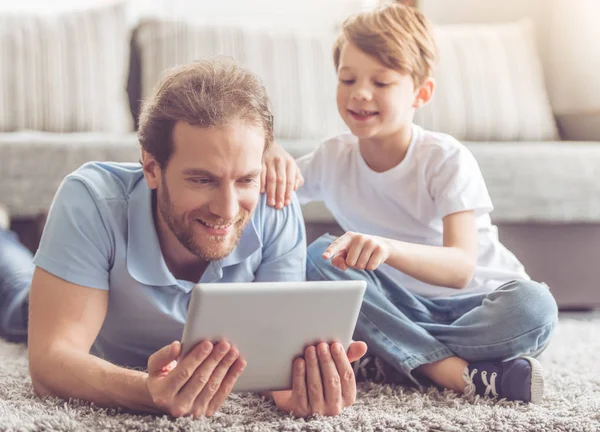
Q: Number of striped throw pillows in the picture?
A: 3